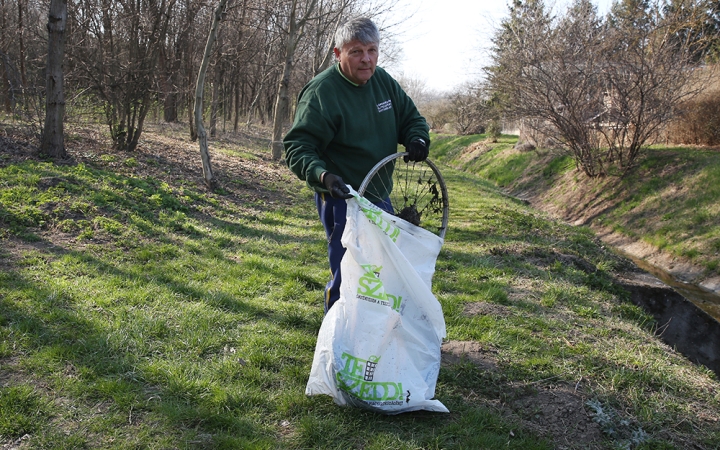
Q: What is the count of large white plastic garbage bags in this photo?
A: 1